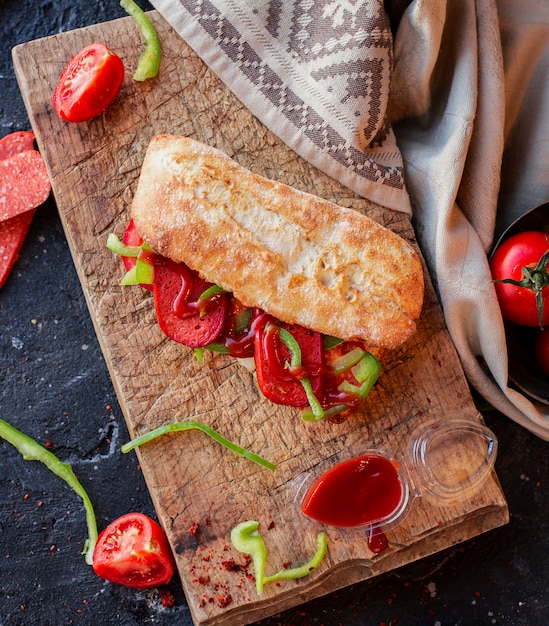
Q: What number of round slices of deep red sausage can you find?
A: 2